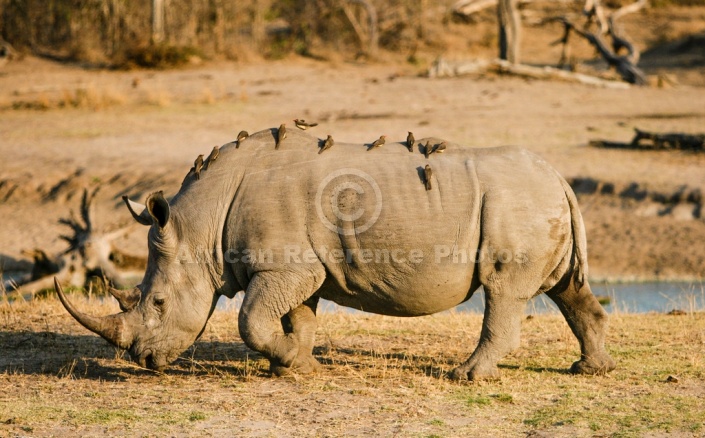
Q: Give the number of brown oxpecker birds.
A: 11